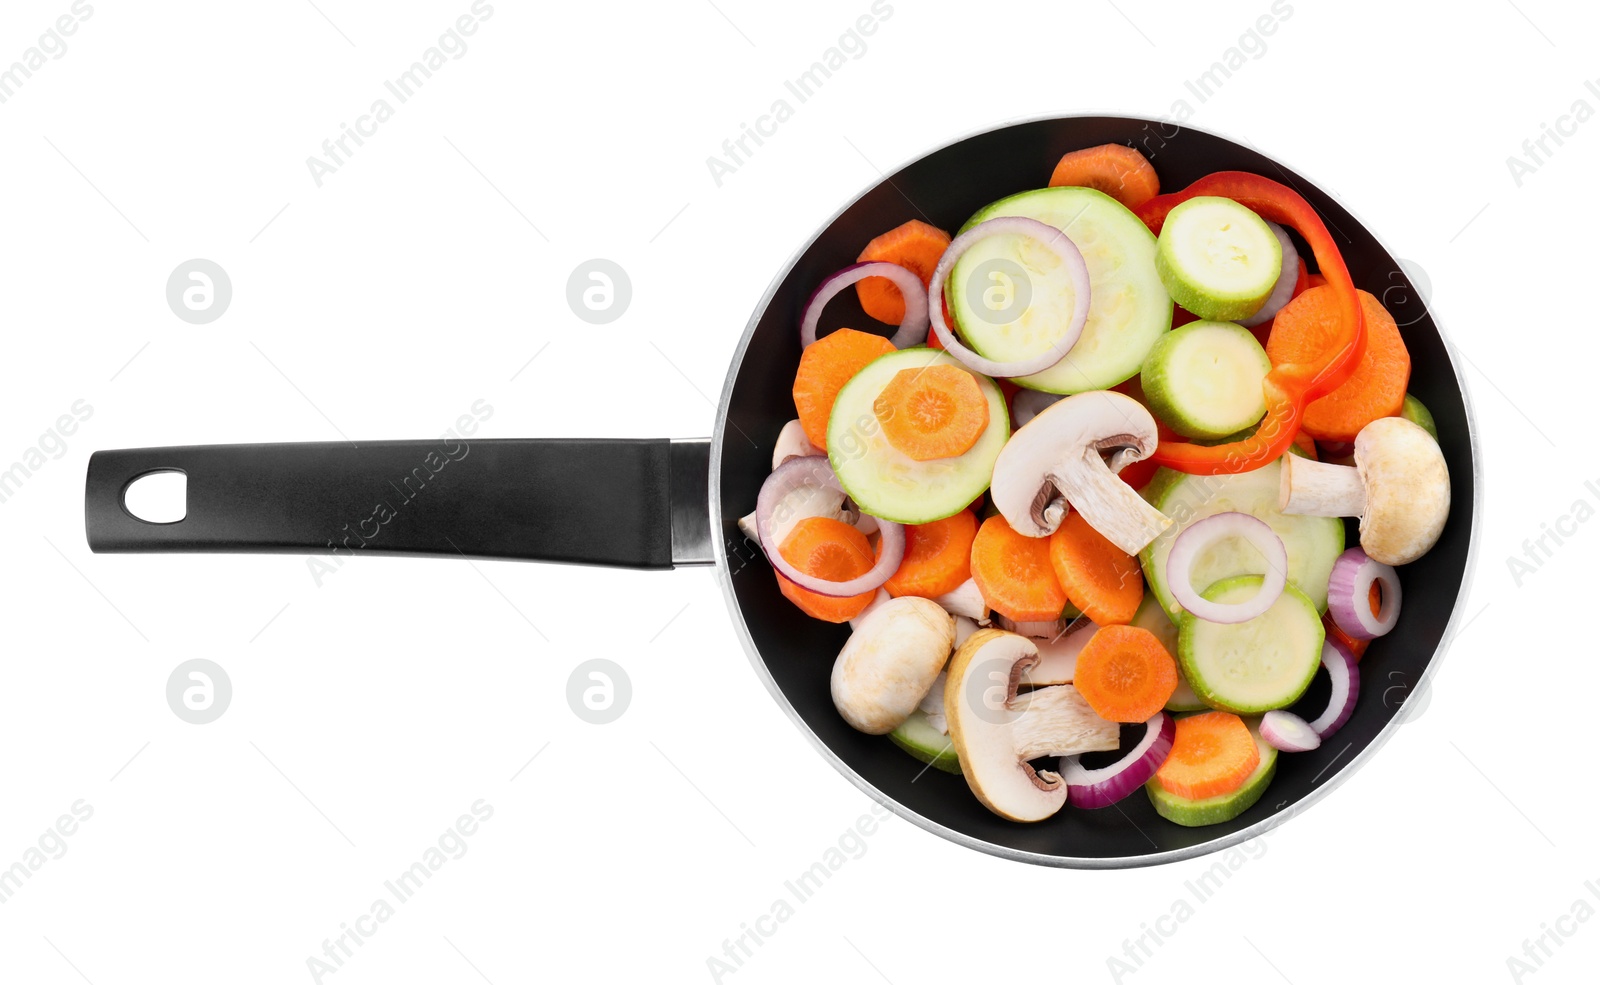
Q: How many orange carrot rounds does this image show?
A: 11